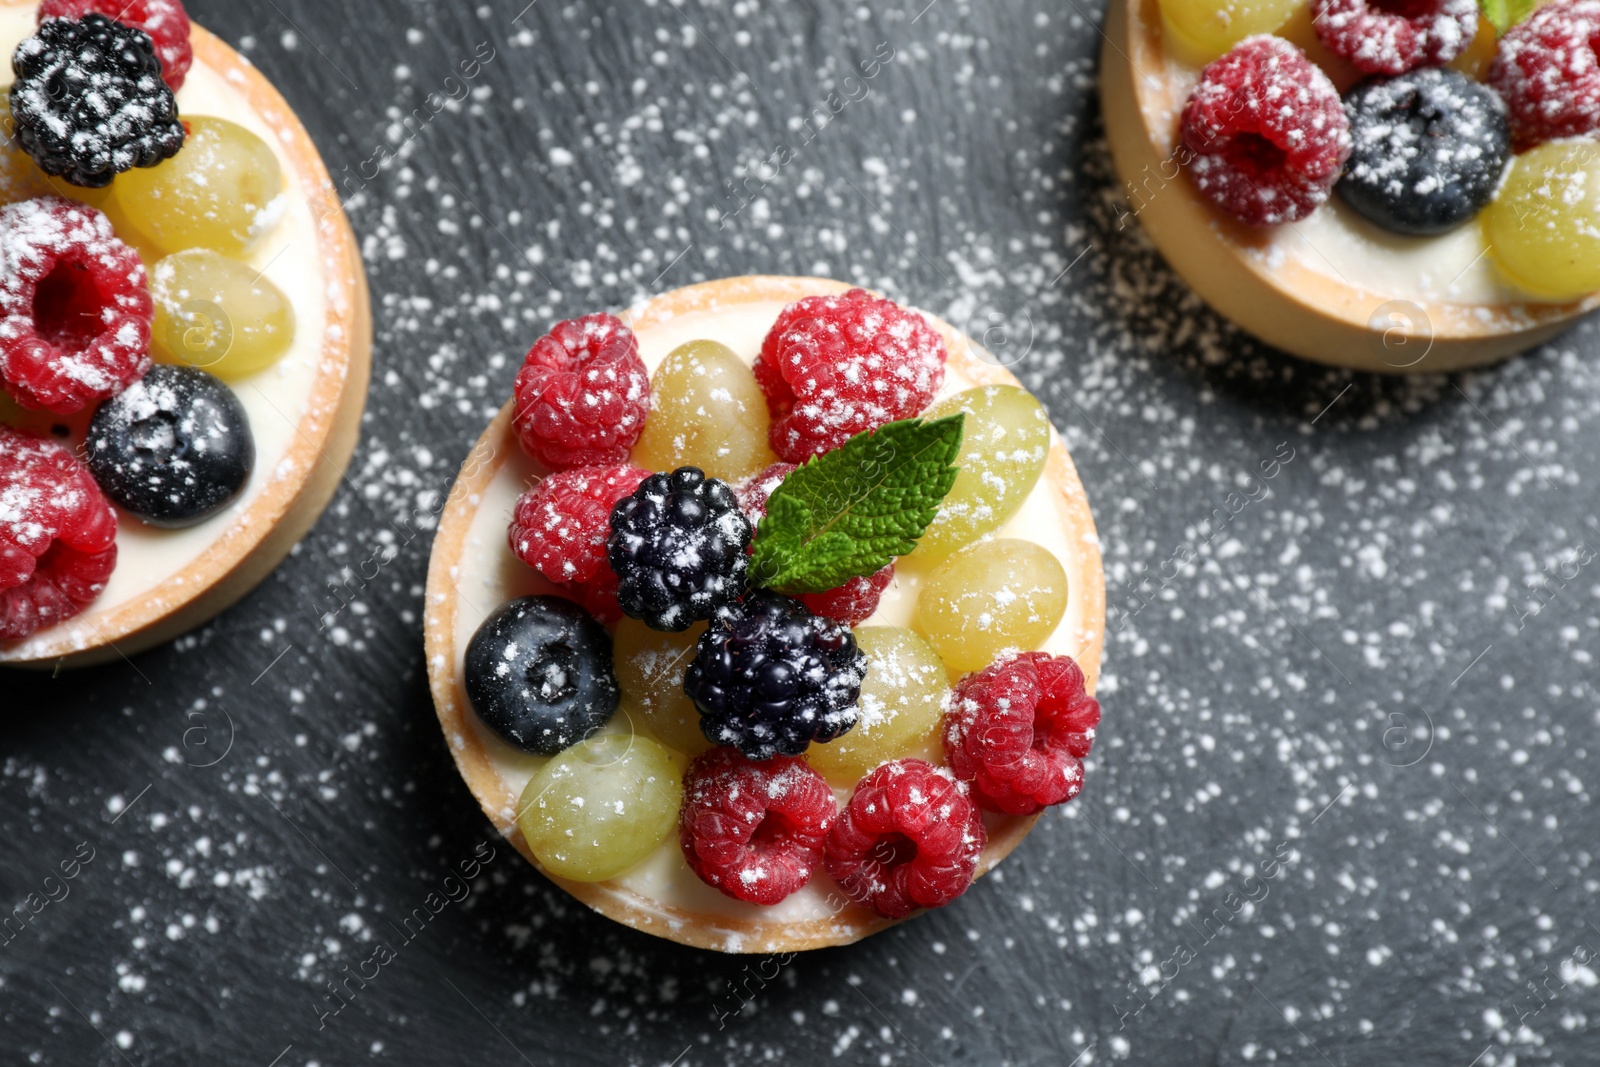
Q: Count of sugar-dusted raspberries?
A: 13